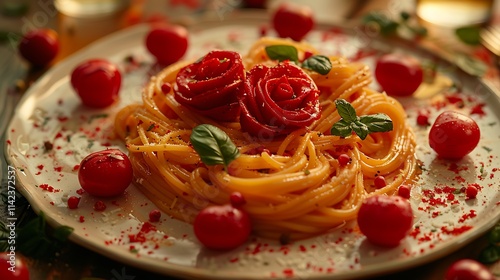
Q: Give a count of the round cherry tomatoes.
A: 11